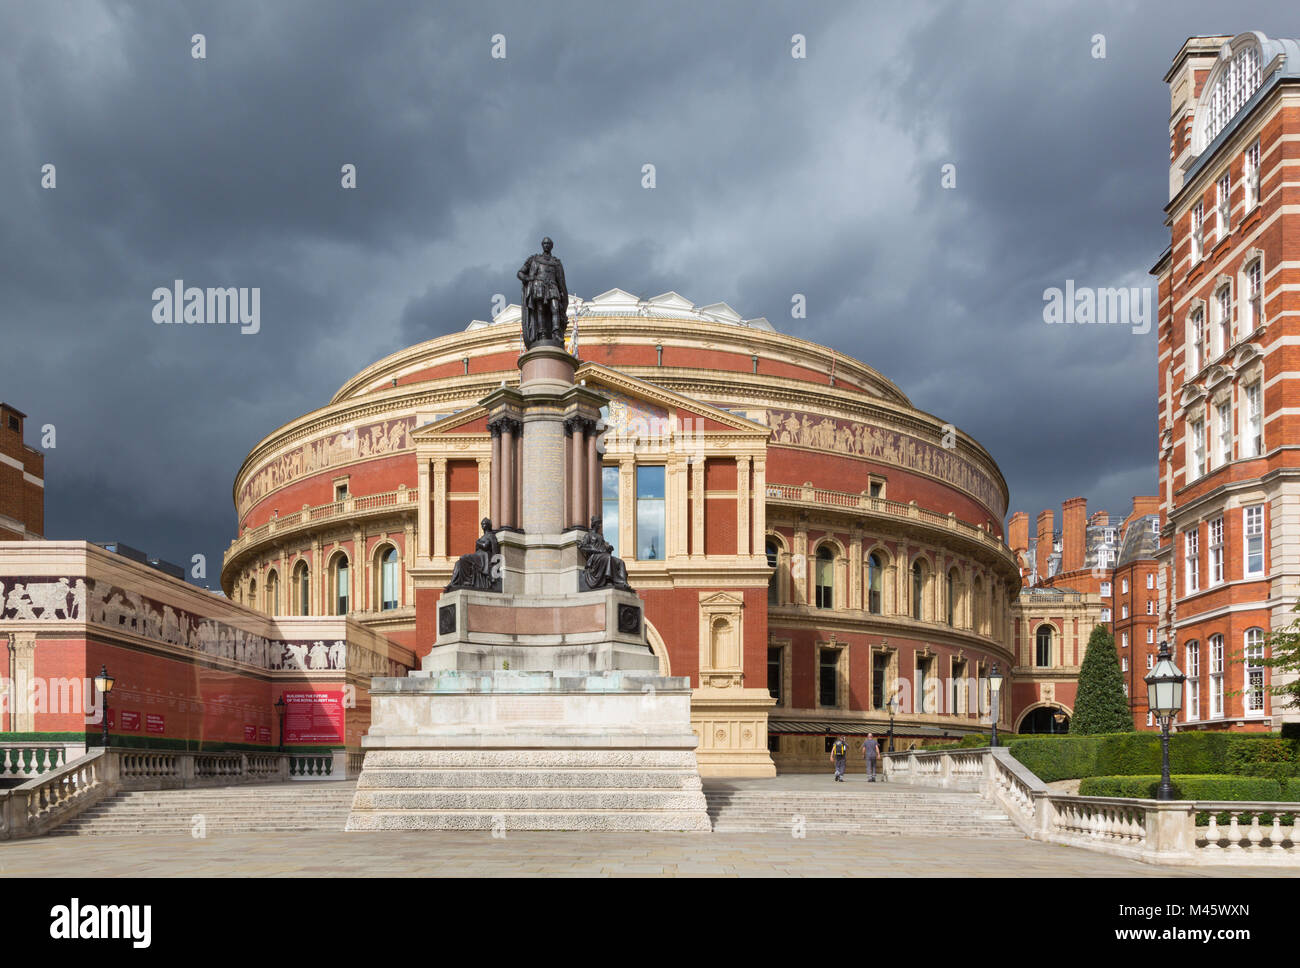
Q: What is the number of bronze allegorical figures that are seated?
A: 2